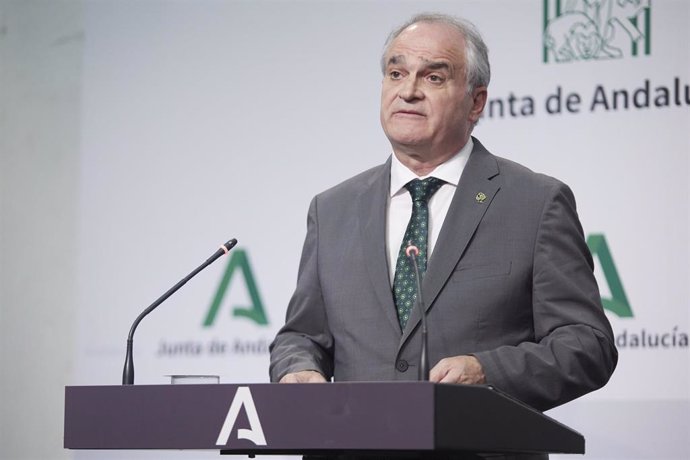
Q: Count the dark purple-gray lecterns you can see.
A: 1